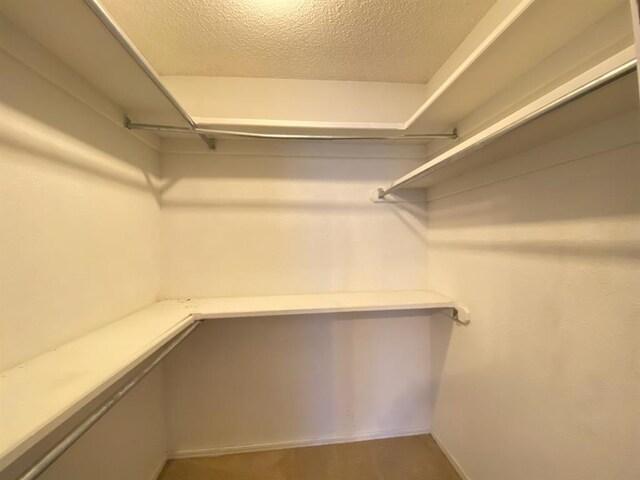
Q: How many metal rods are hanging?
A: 4